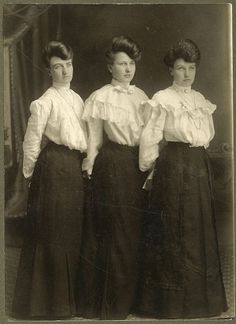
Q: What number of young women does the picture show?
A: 3